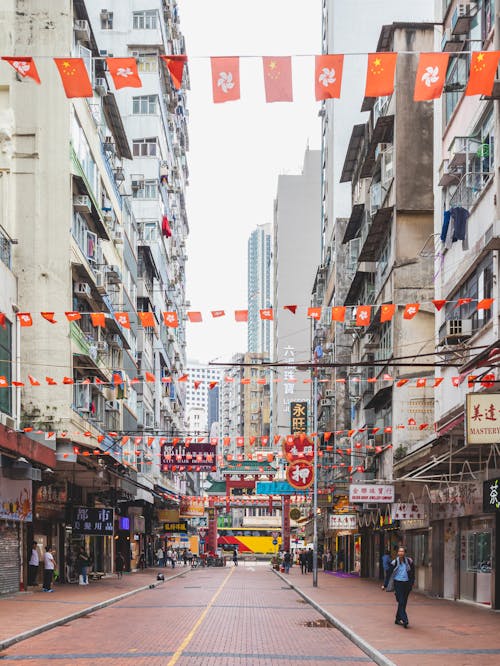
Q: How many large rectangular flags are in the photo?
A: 10